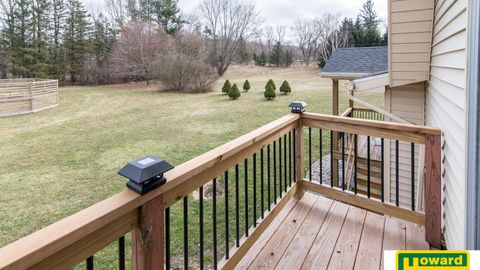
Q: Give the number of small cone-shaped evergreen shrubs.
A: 6